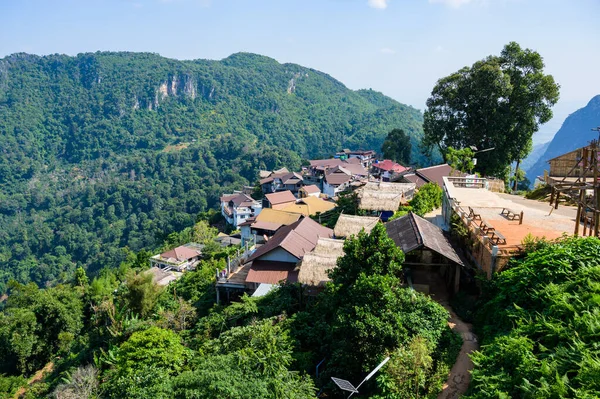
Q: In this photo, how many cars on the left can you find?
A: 0